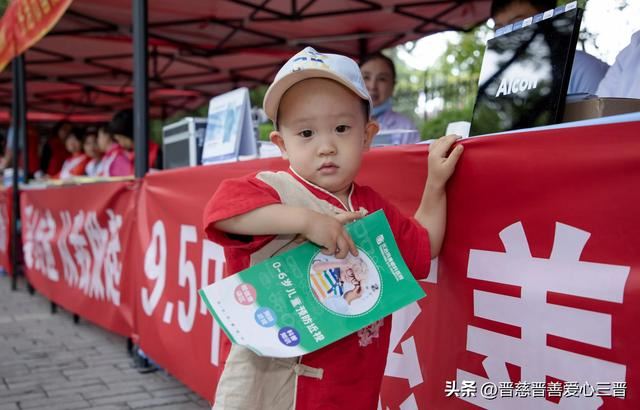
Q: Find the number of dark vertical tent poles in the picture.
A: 3